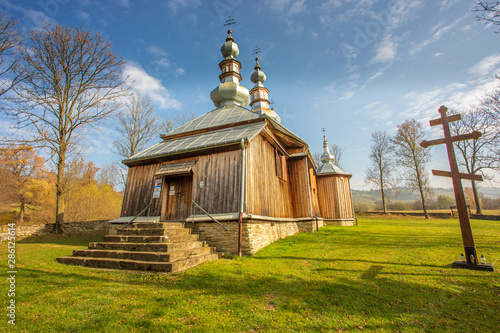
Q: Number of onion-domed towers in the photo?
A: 3